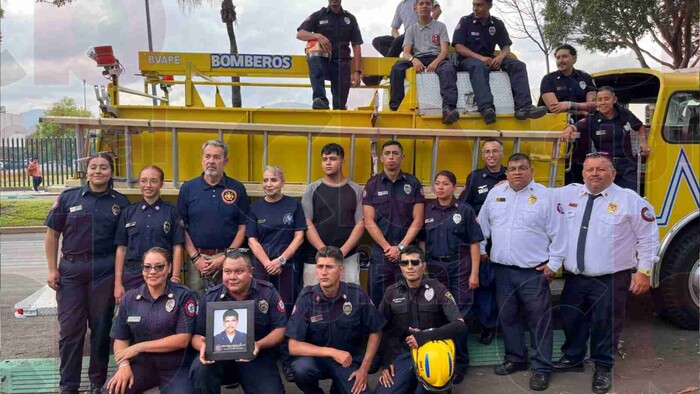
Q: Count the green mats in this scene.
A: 2